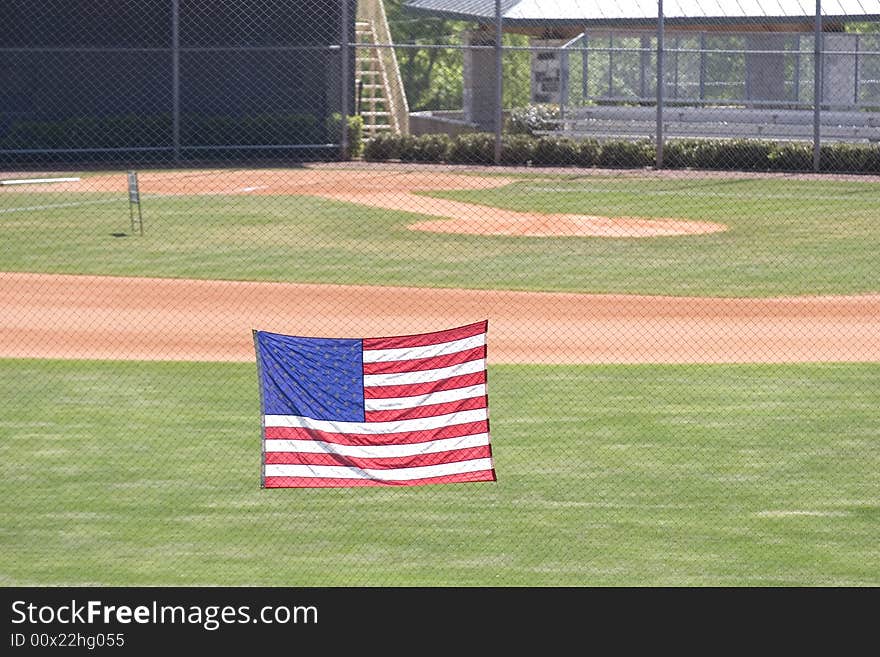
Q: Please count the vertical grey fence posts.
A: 5